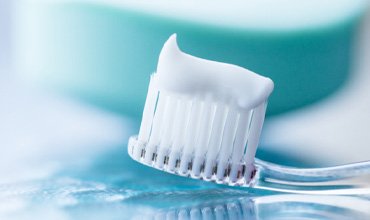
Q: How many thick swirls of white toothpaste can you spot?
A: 1